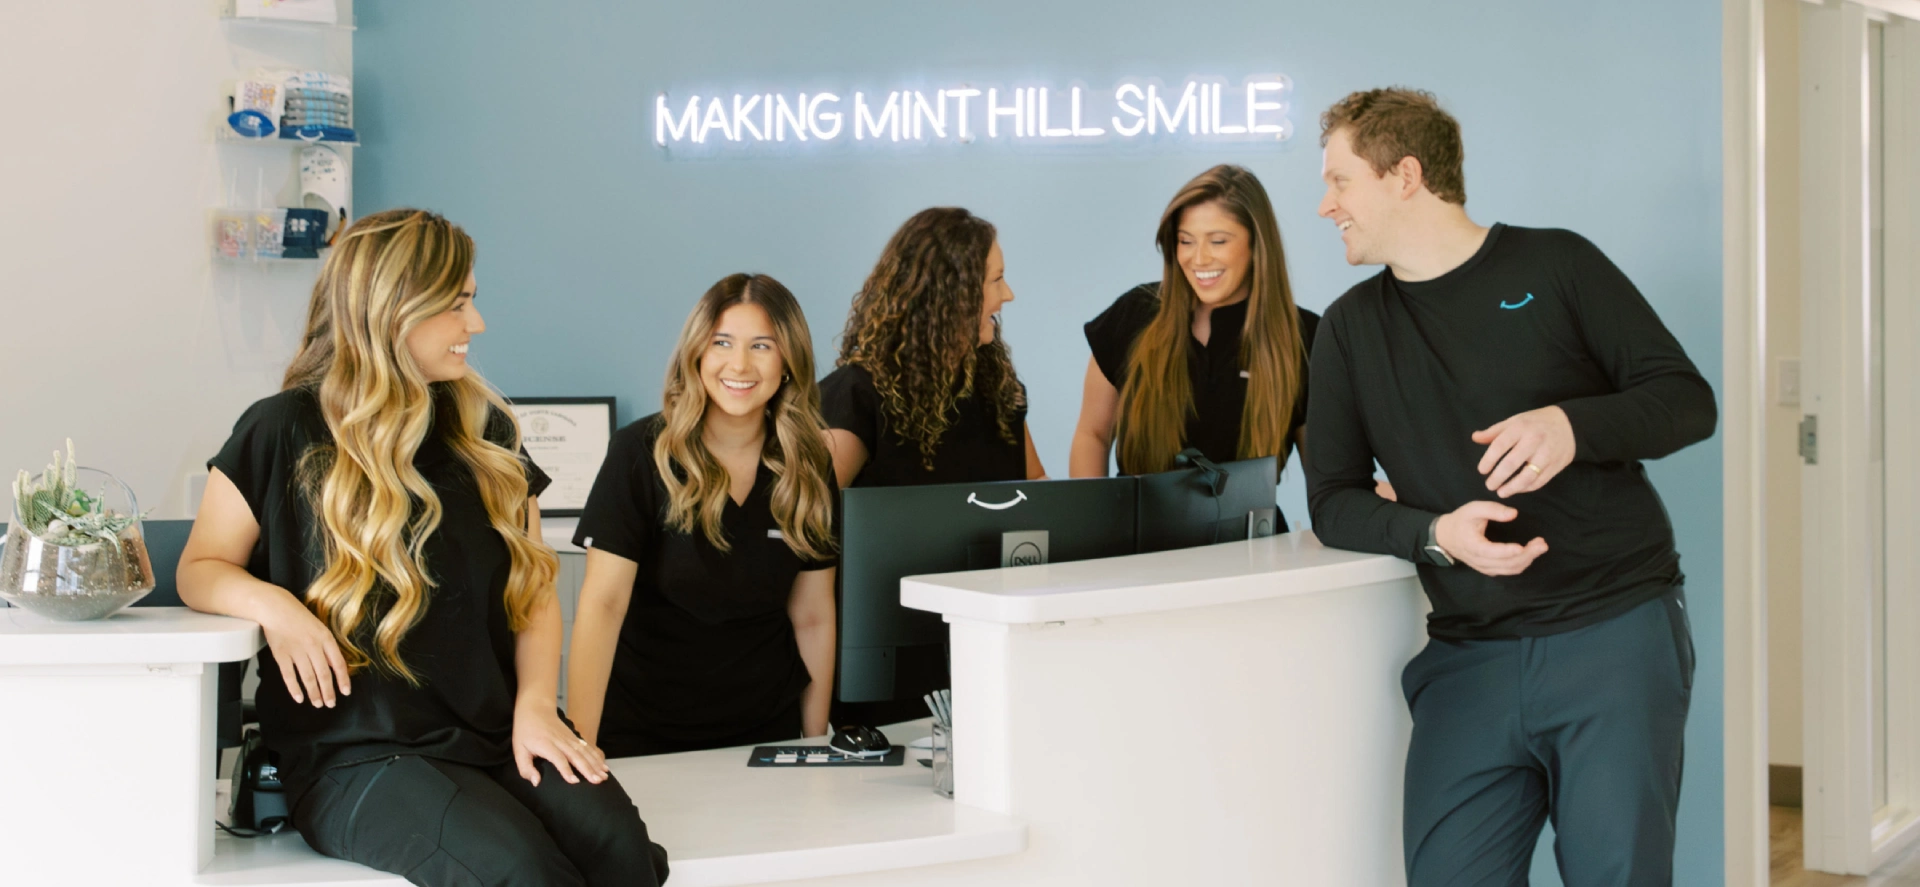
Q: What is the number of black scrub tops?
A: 4